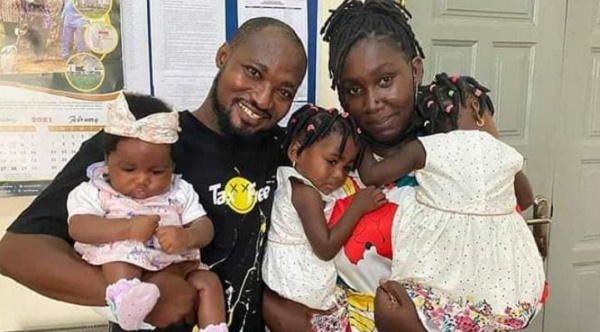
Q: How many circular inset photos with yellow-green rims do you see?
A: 3